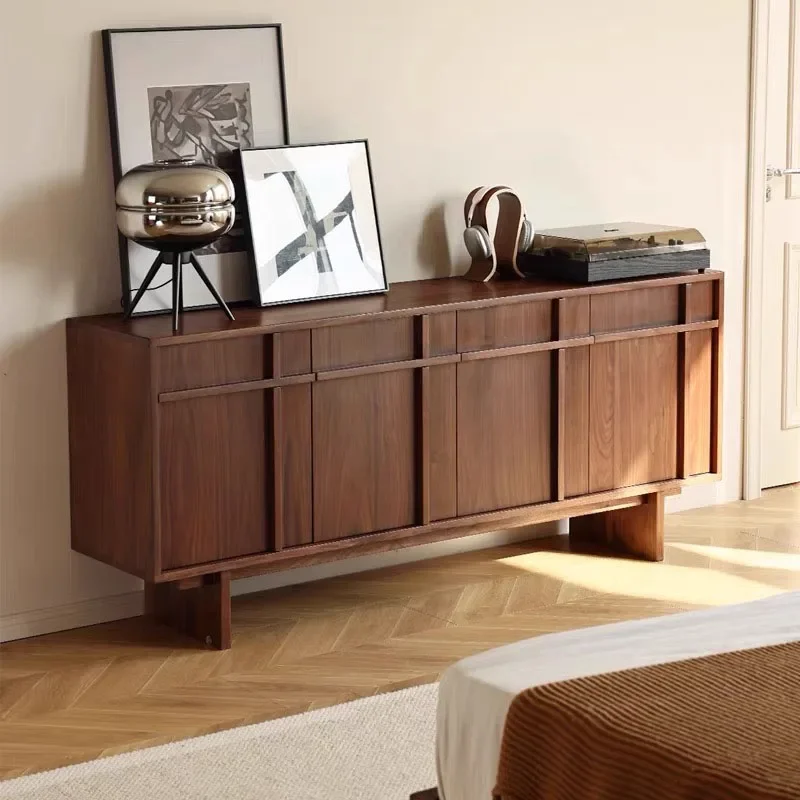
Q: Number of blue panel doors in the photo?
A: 0